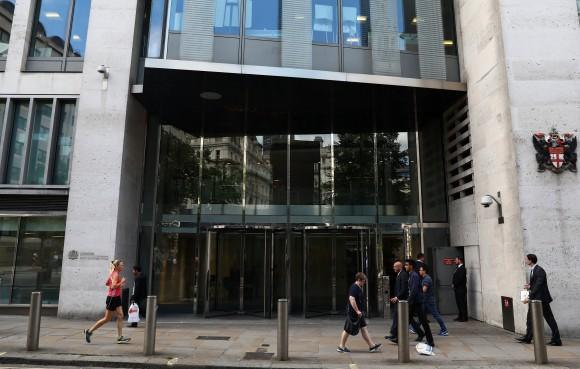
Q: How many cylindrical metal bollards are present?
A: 5